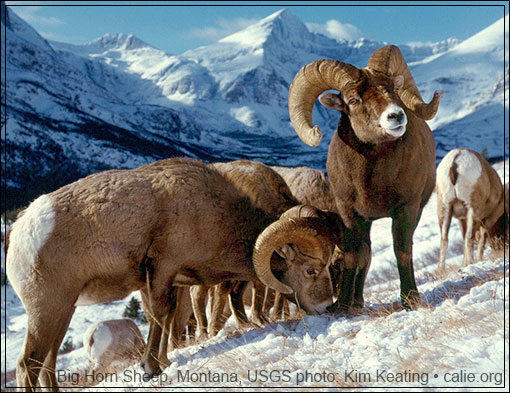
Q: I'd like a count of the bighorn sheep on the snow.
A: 6